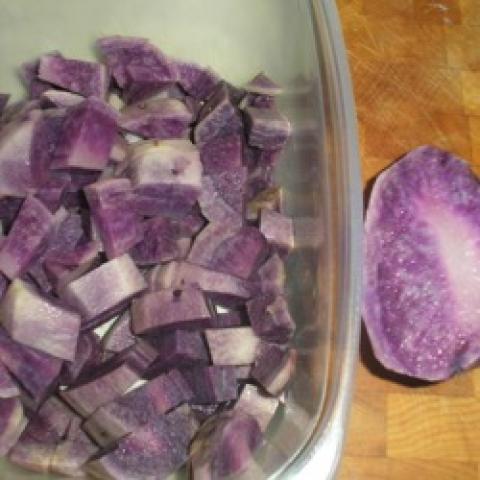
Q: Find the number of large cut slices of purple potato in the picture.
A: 1